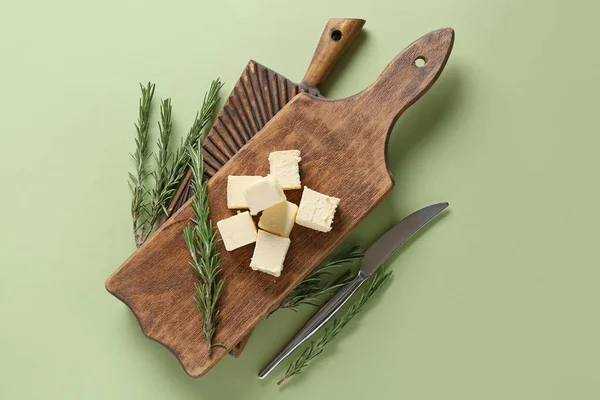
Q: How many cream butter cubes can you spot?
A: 7